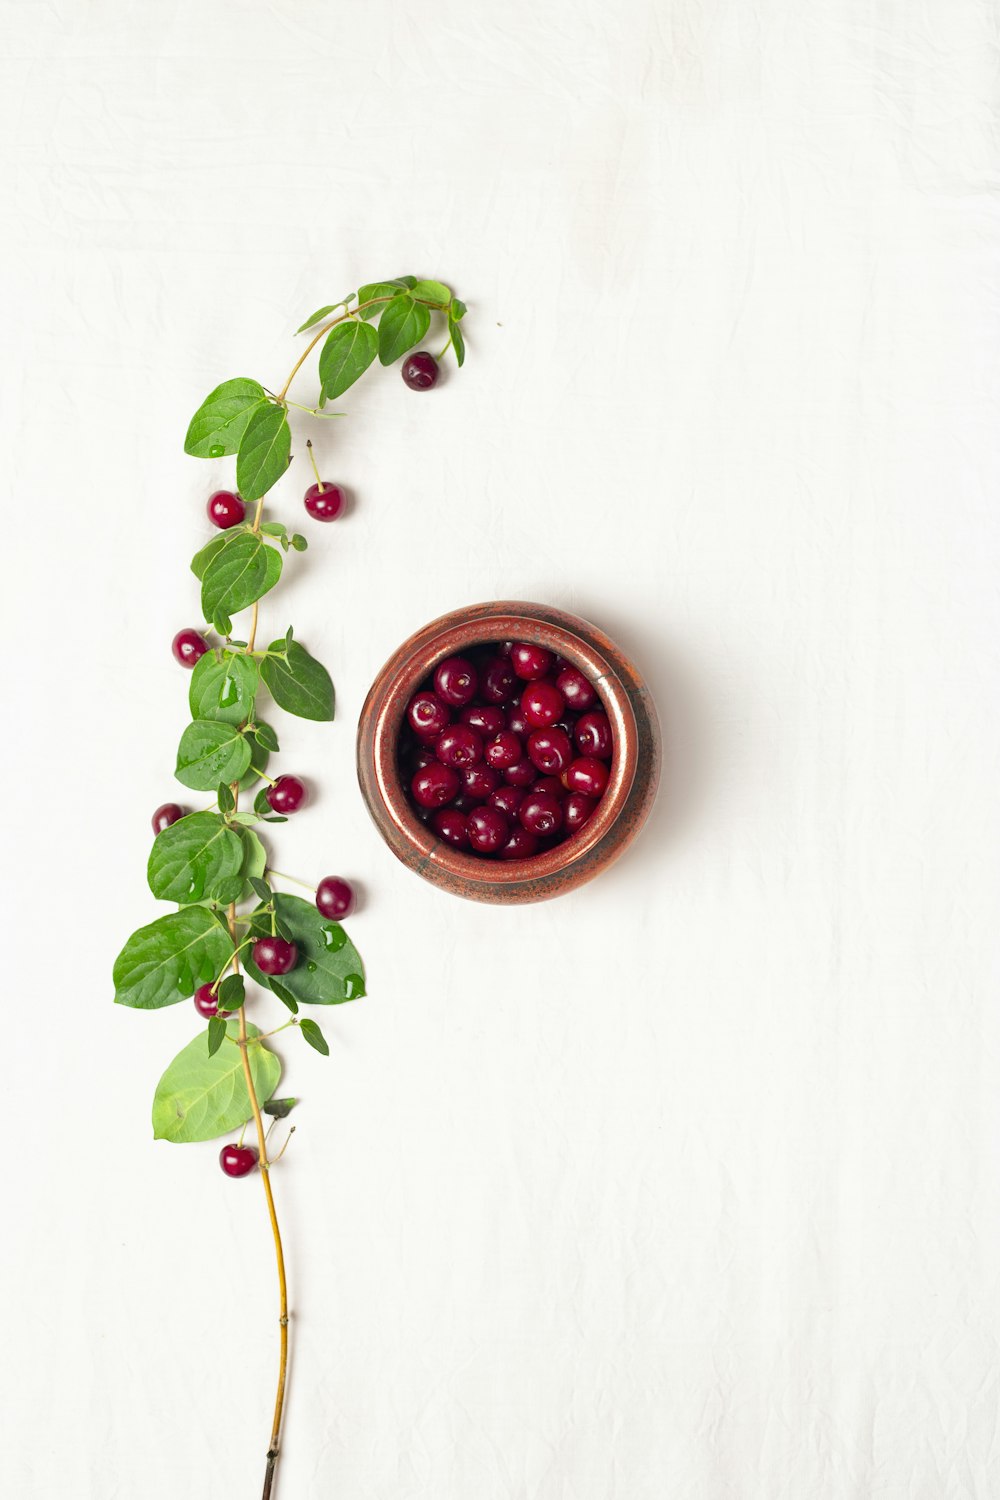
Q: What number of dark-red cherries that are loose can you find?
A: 10